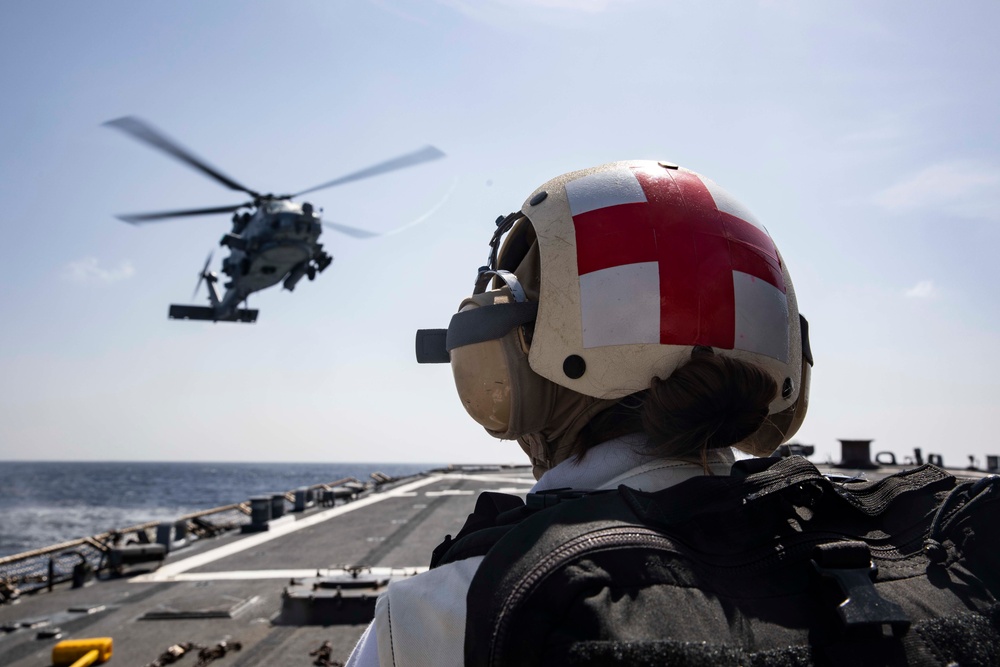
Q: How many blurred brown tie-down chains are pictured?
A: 3